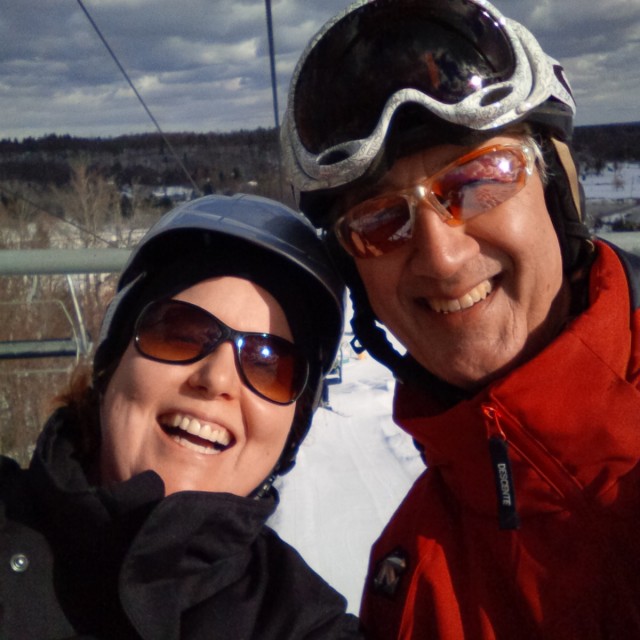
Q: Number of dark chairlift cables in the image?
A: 2